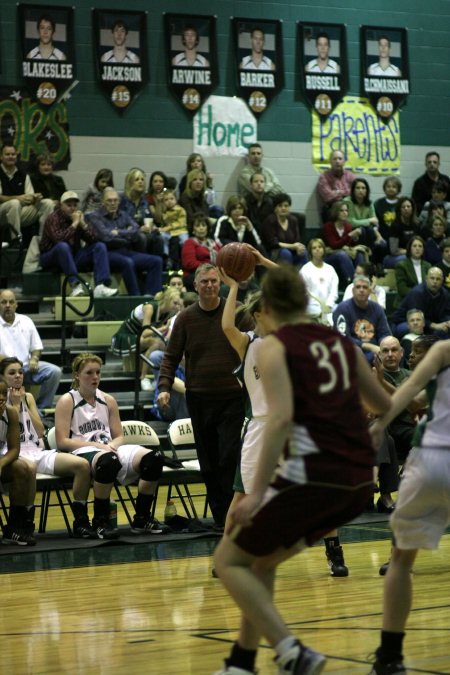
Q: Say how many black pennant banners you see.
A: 6